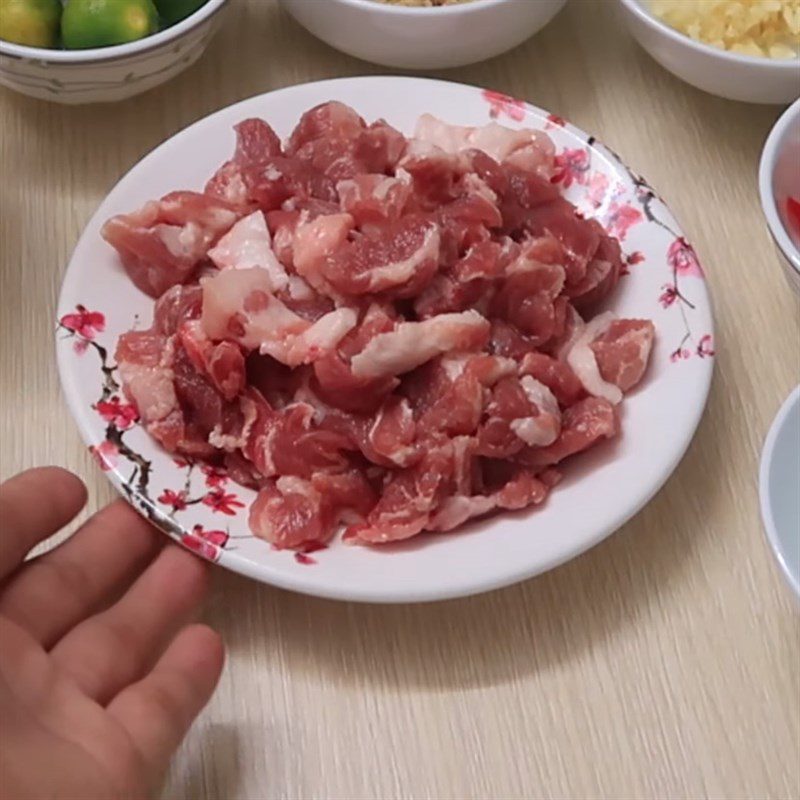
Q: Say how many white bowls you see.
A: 5